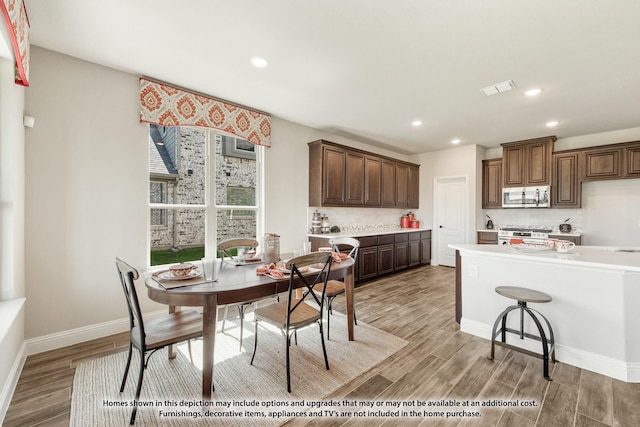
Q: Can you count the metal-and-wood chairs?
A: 4